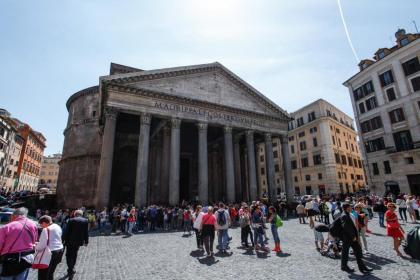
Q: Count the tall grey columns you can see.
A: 8